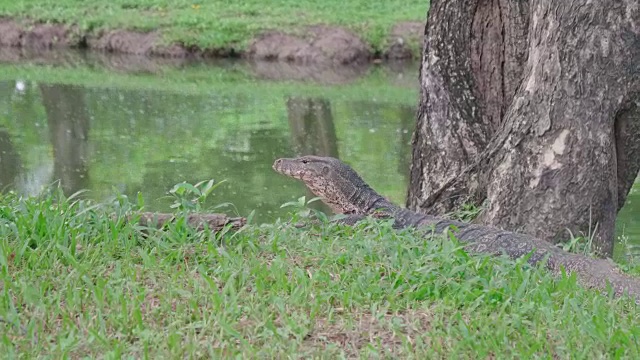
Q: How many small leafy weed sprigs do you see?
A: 2